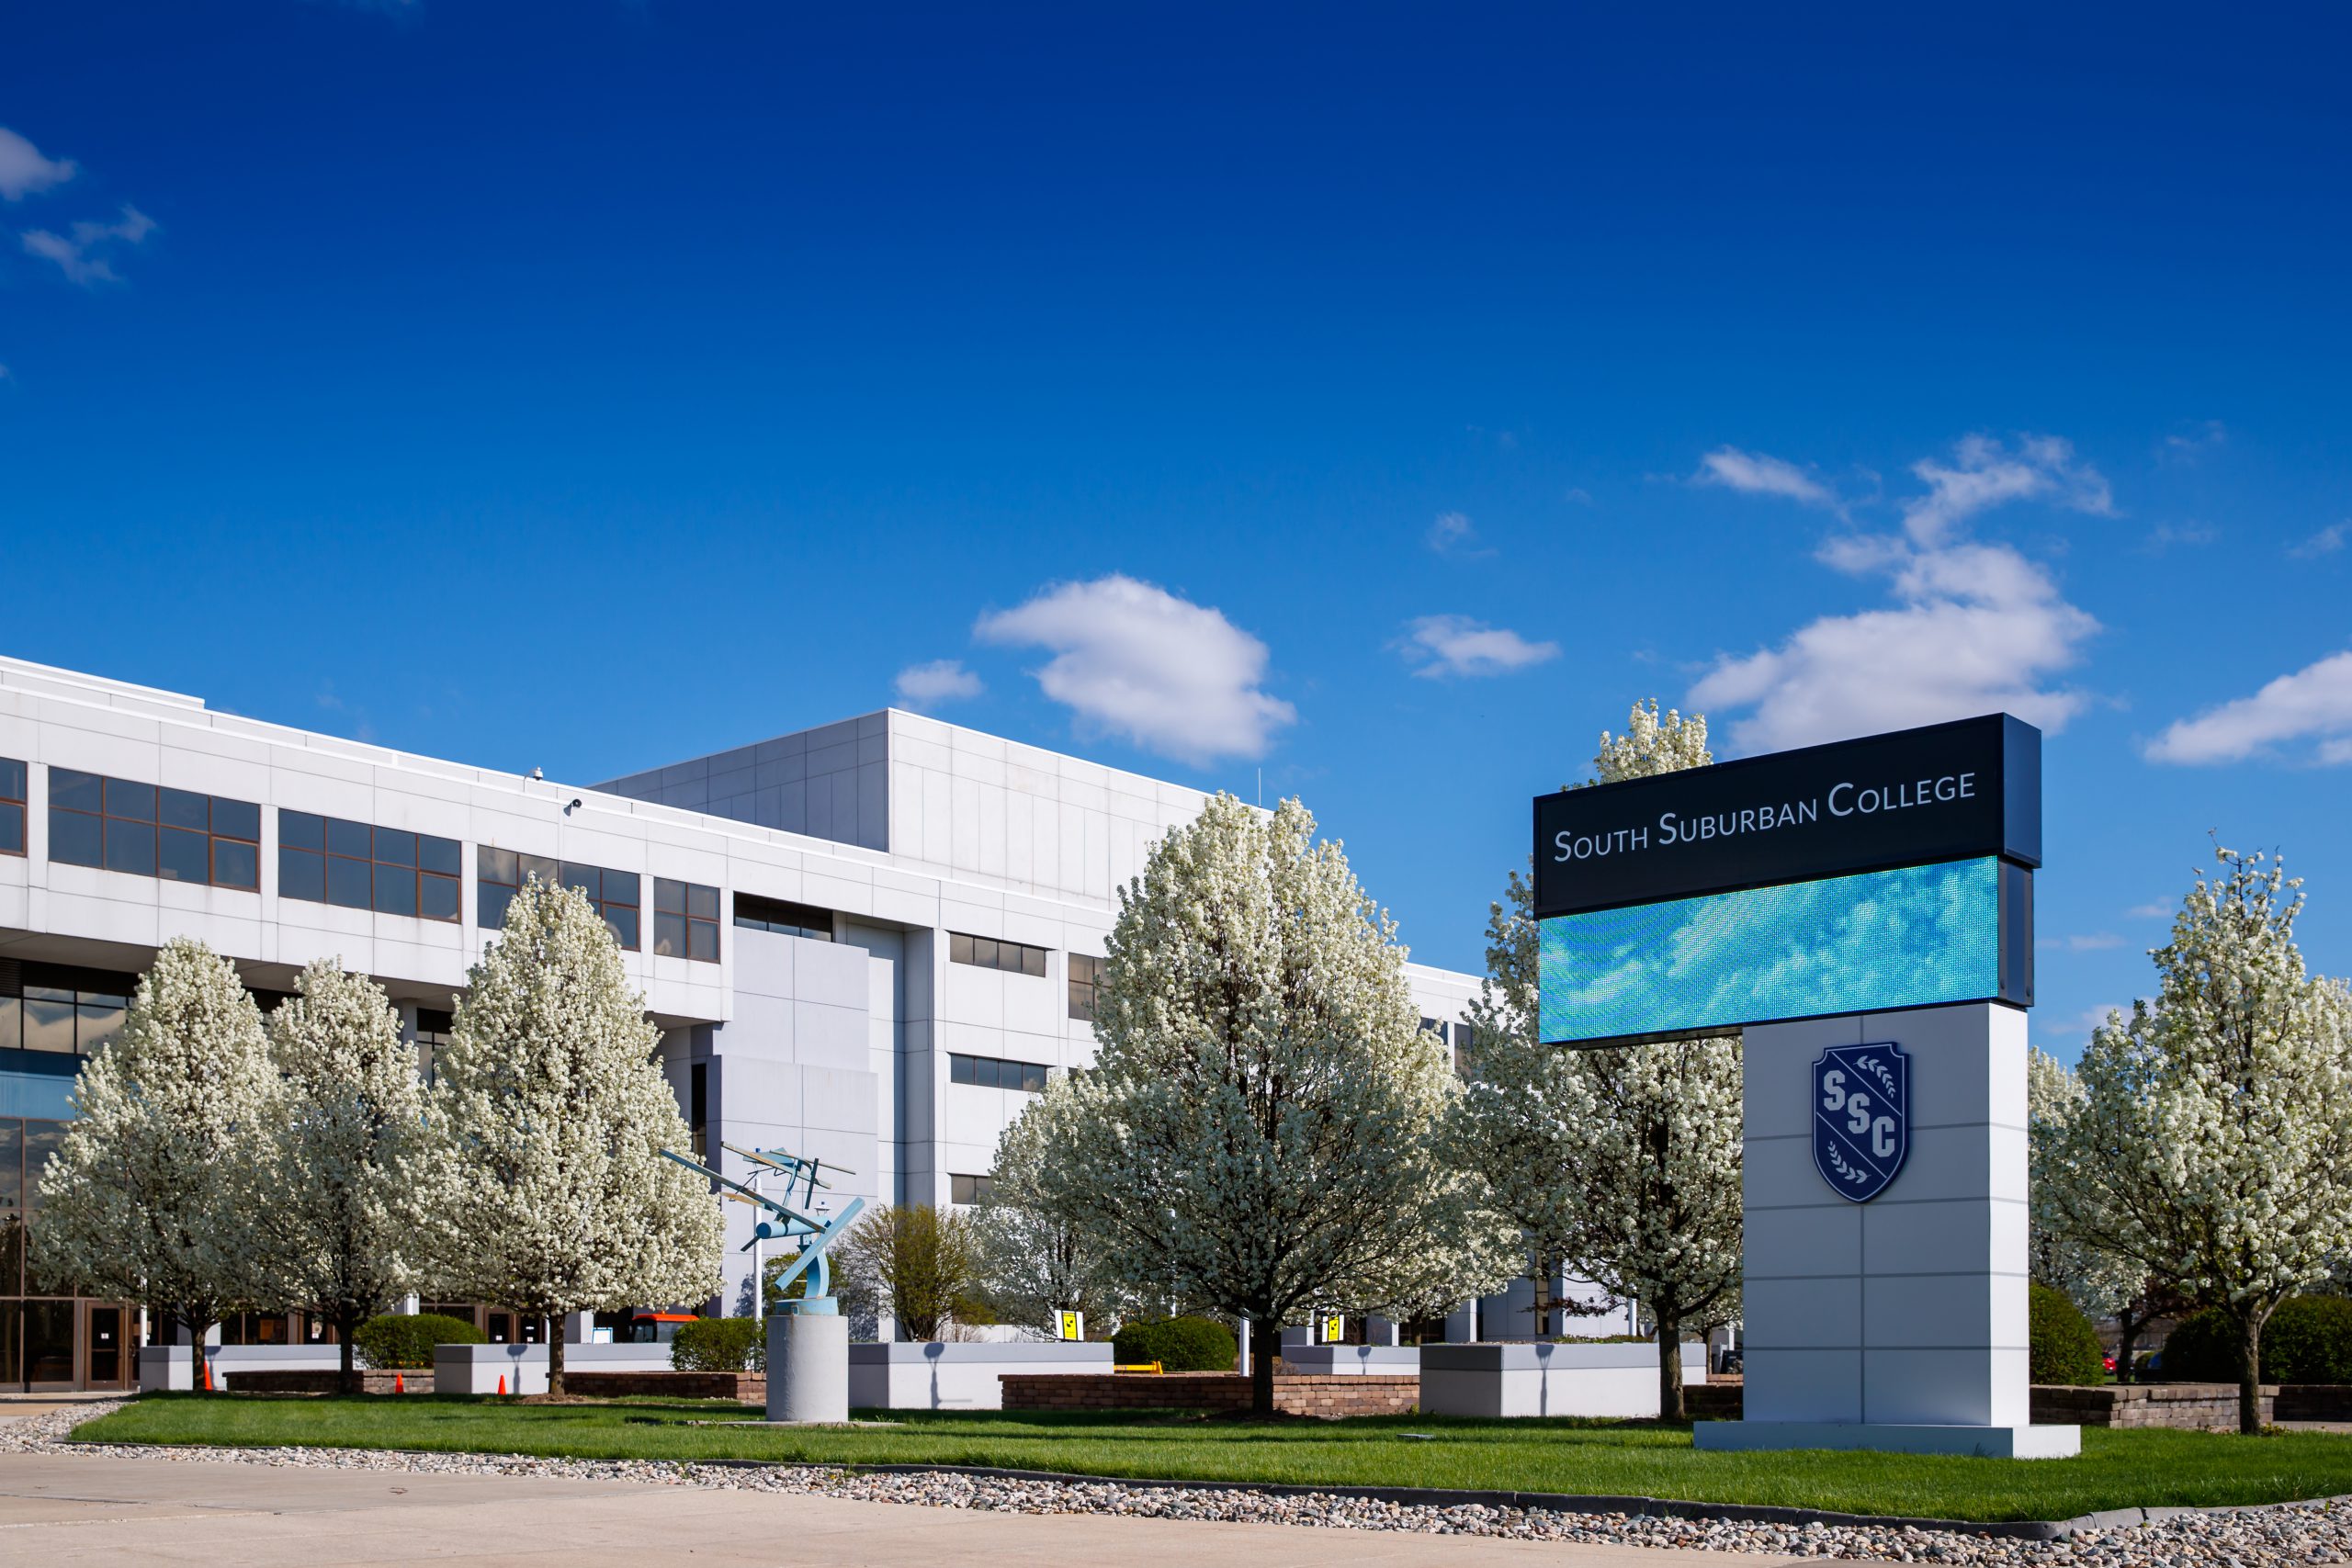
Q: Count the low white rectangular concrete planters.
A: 5